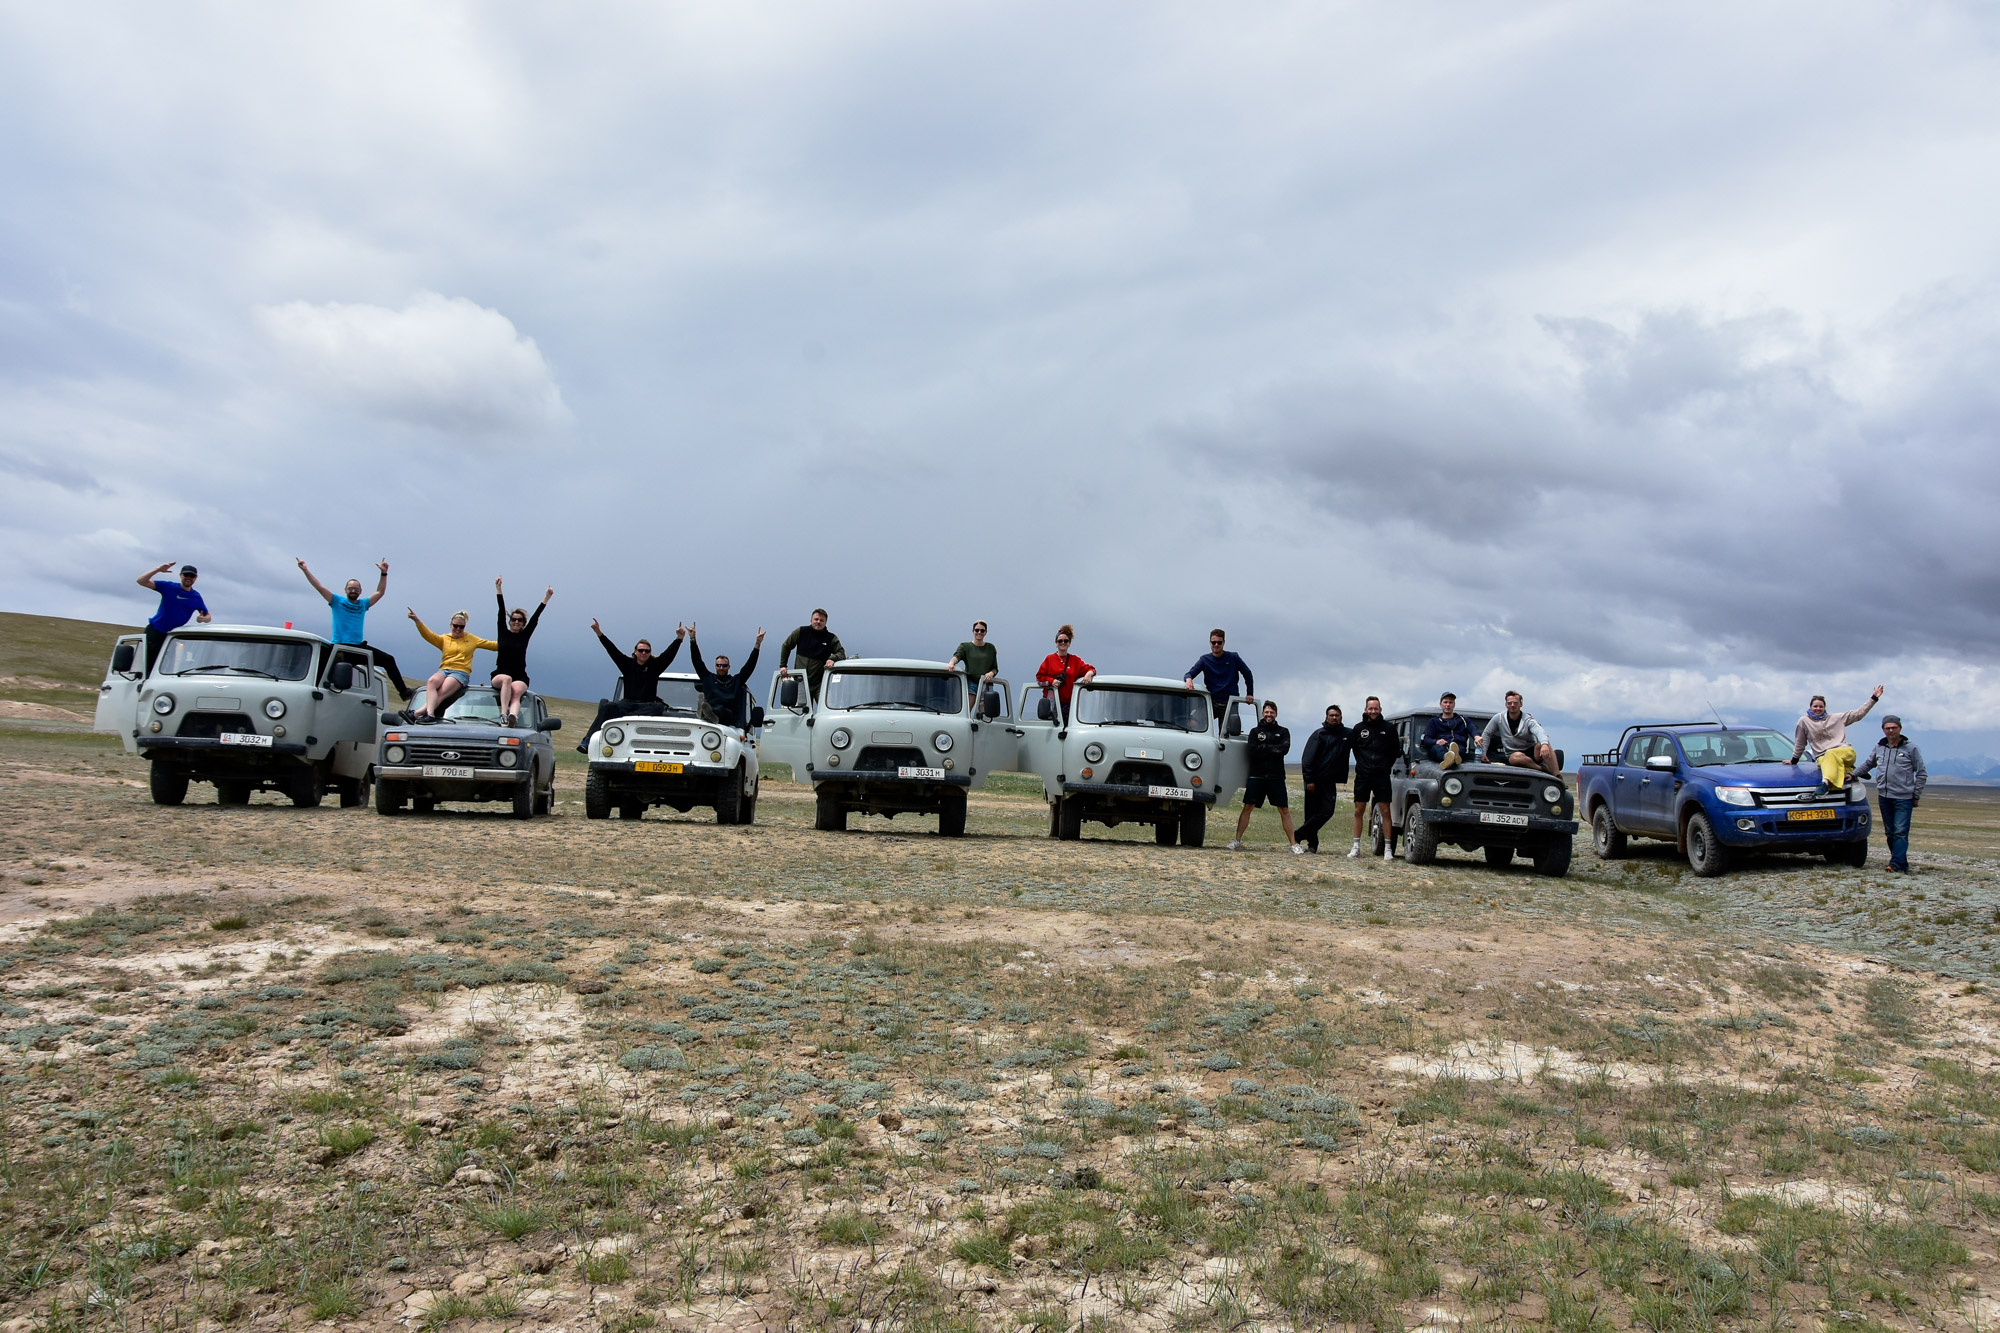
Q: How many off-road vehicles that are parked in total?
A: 7